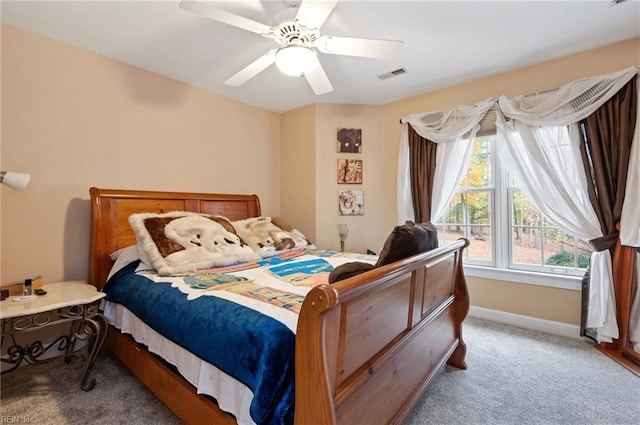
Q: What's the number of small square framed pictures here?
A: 3